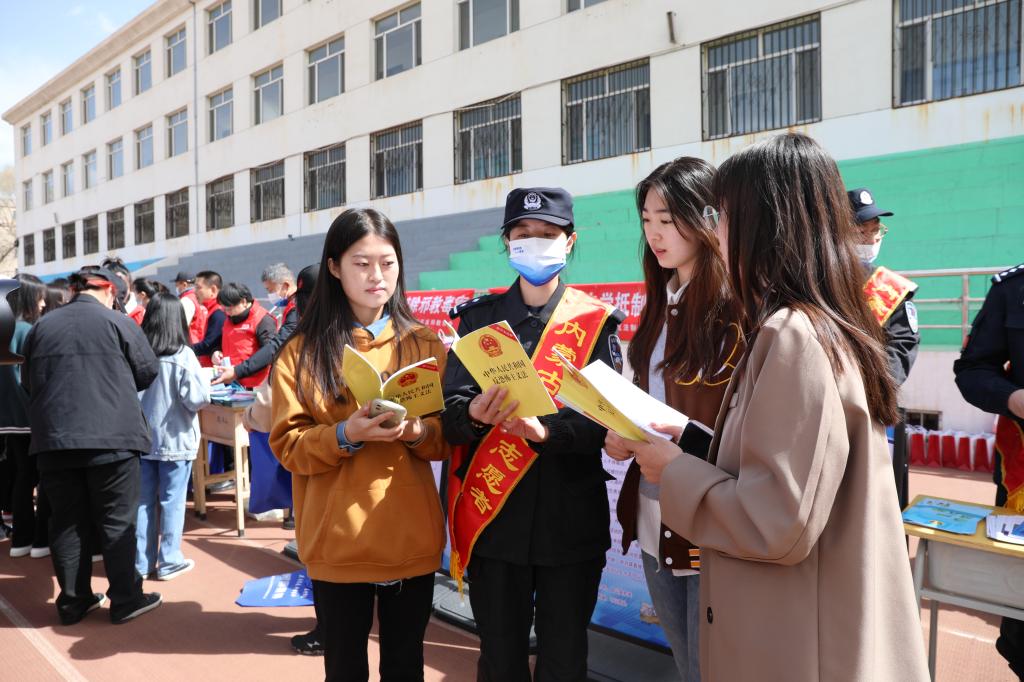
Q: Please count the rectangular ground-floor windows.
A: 15